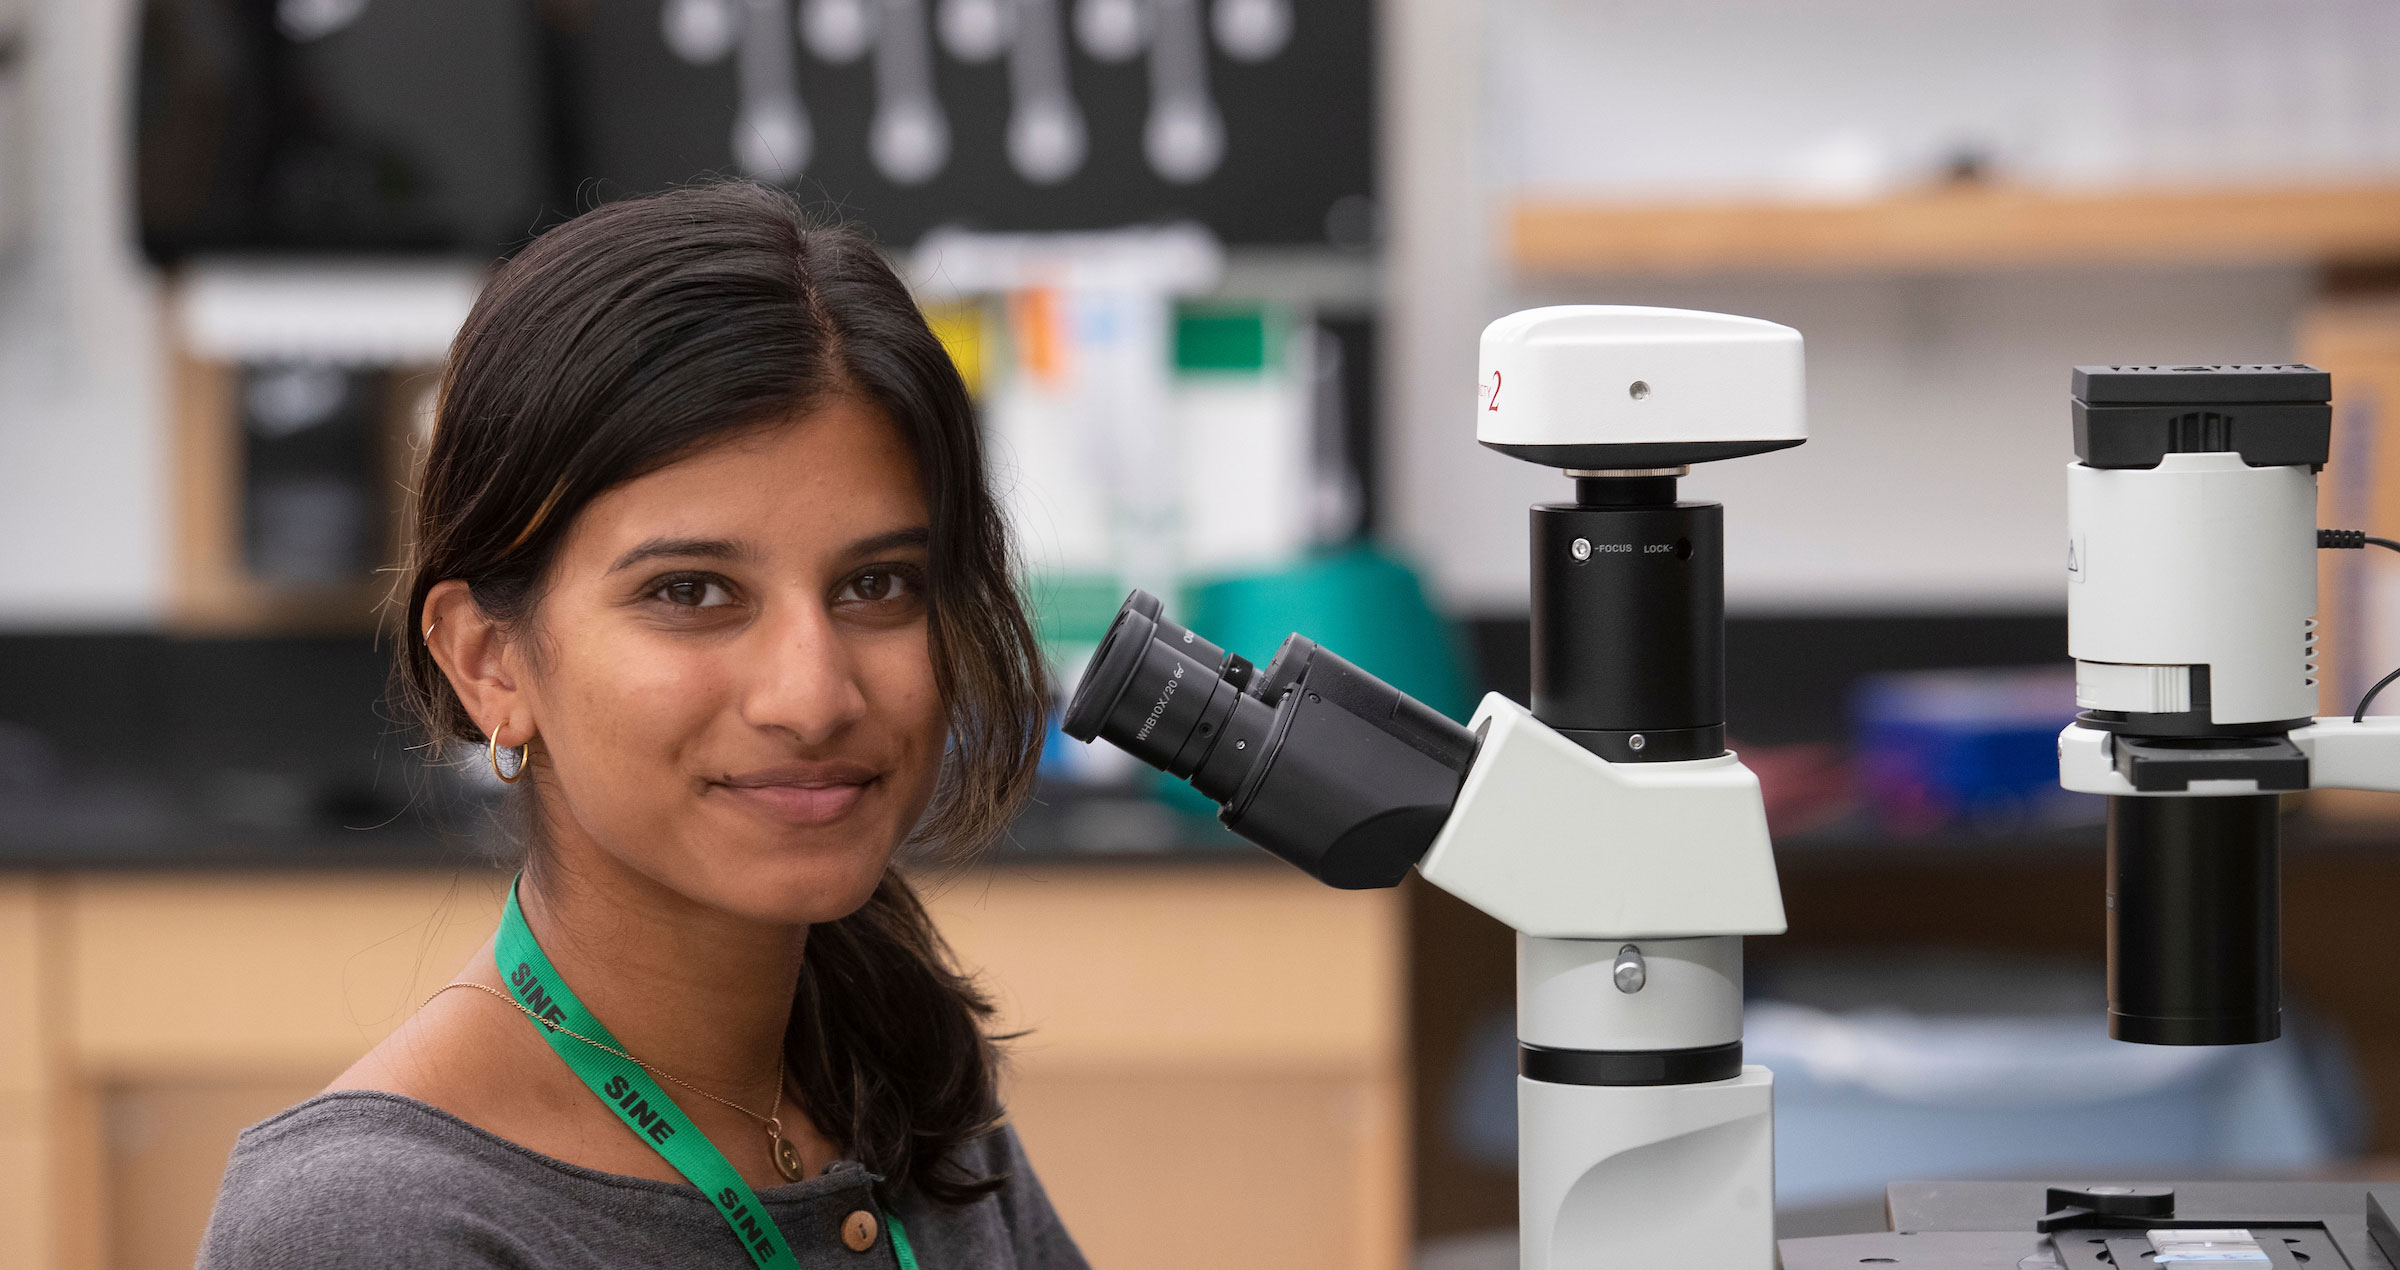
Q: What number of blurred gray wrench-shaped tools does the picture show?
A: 4